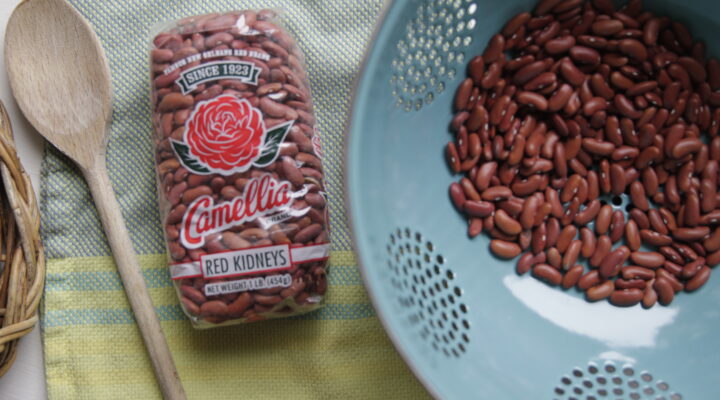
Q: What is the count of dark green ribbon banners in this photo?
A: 1